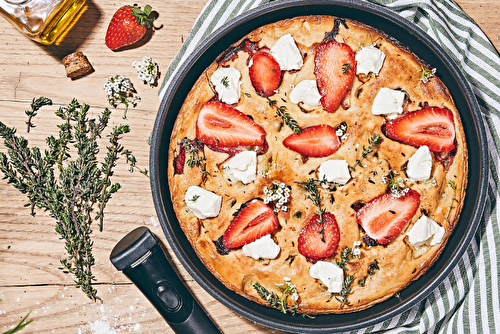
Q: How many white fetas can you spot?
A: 12